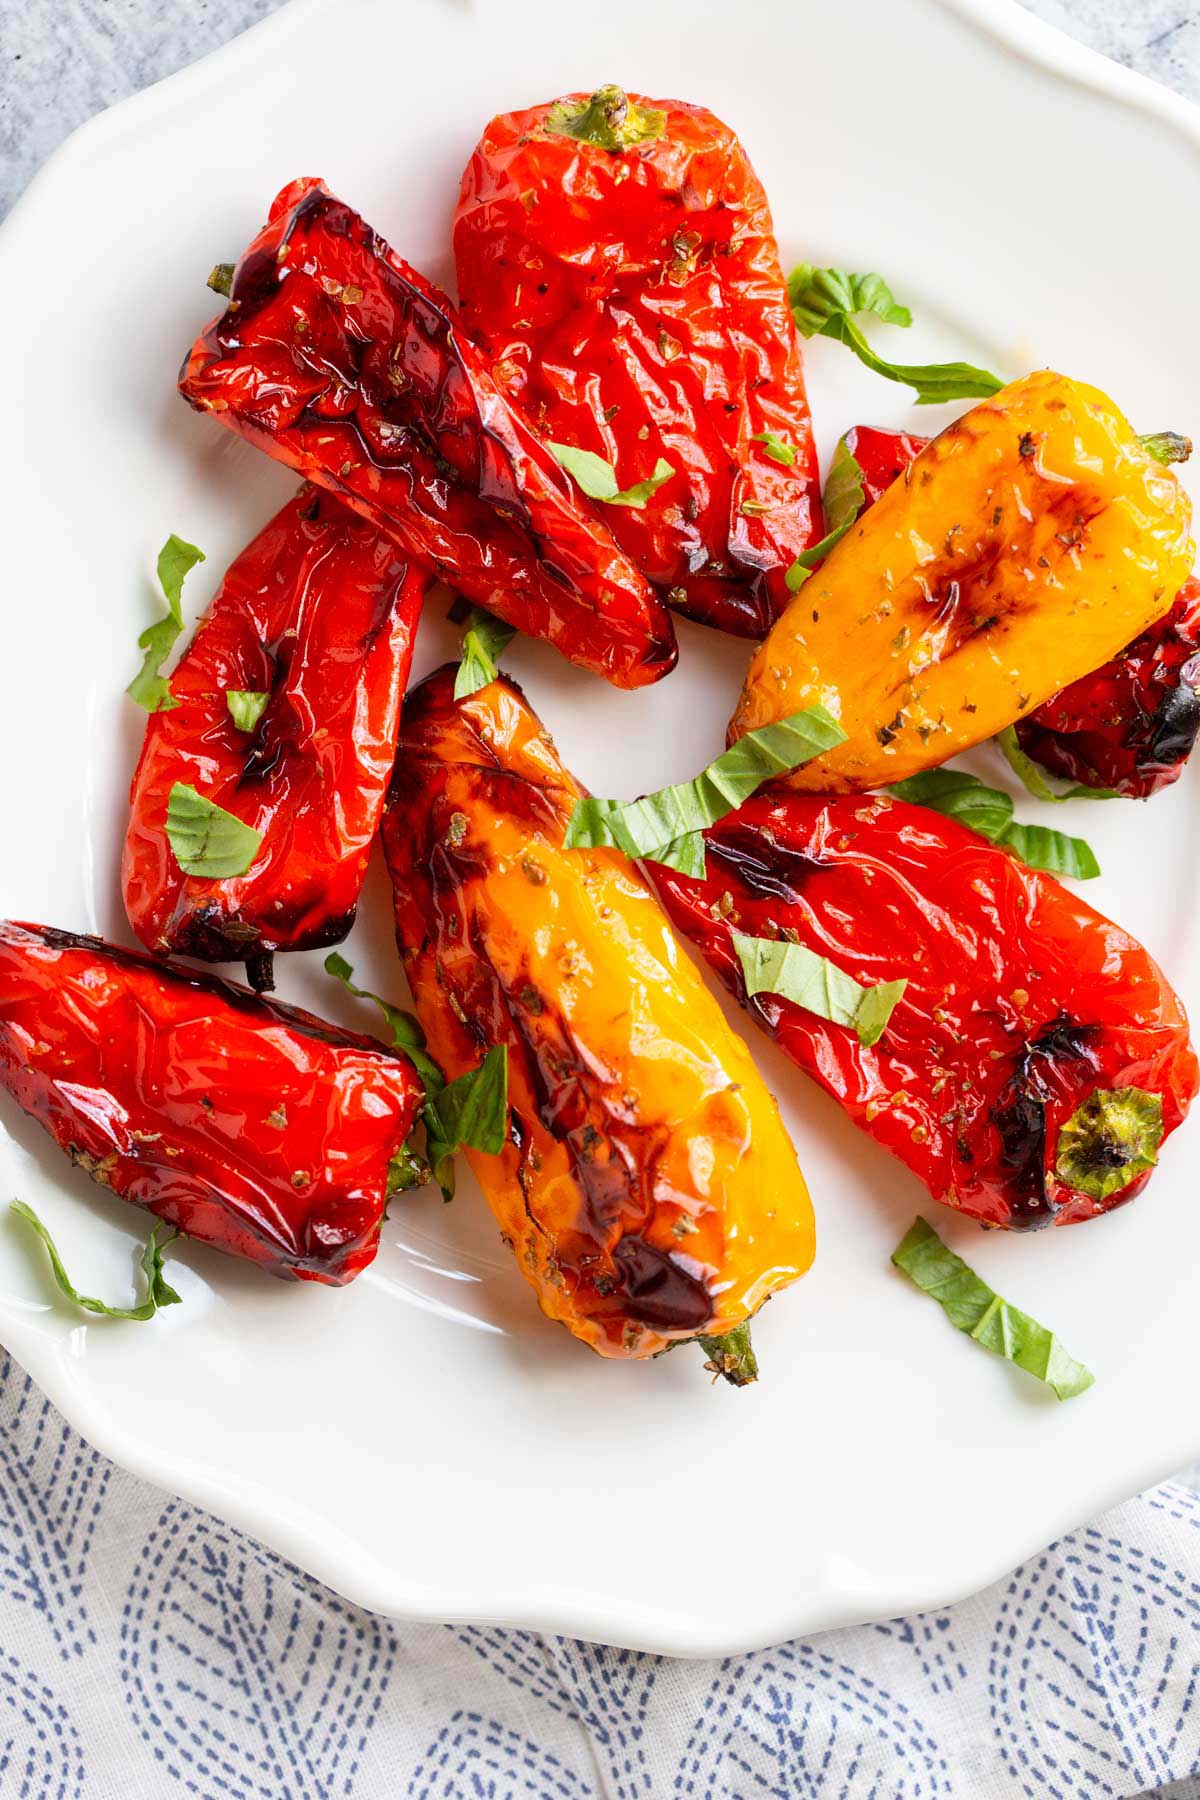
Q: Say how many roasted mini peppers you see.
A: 8